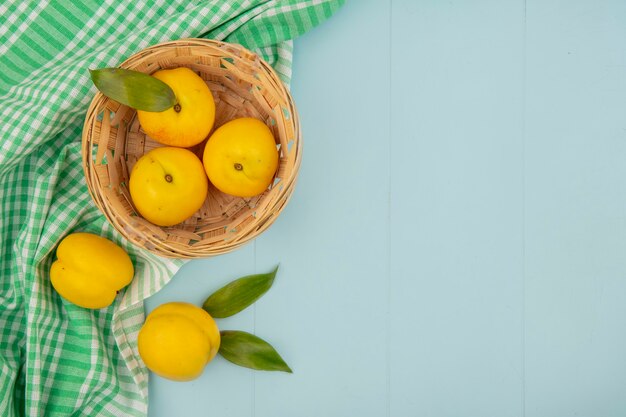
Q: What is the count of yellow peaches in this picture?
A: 5